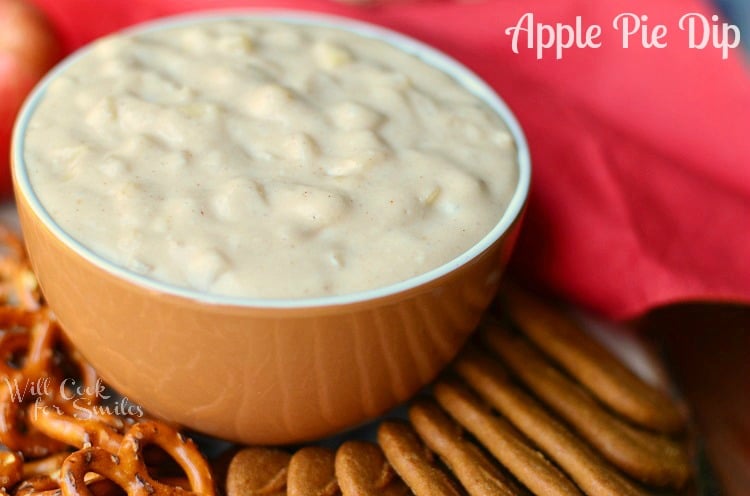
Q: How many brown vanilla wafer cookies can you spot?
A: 9